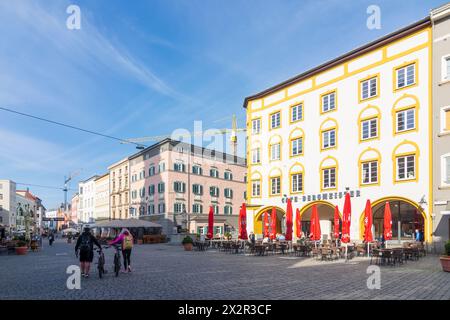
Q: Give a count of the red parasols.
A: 12